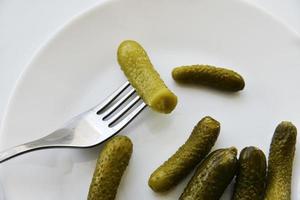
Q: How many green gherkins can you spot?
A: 7